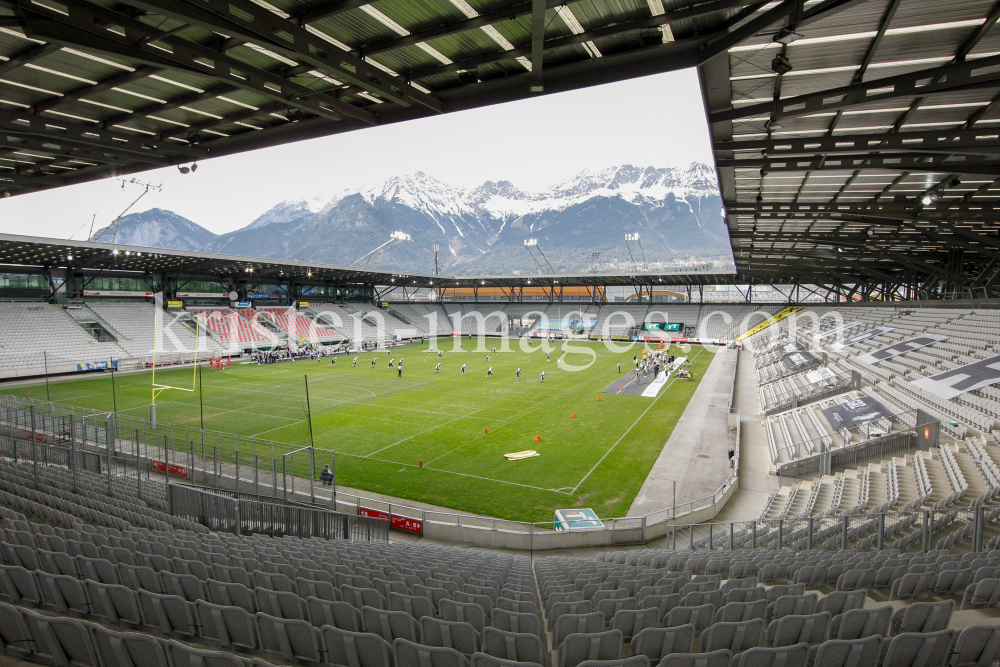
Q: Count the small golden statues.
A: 0